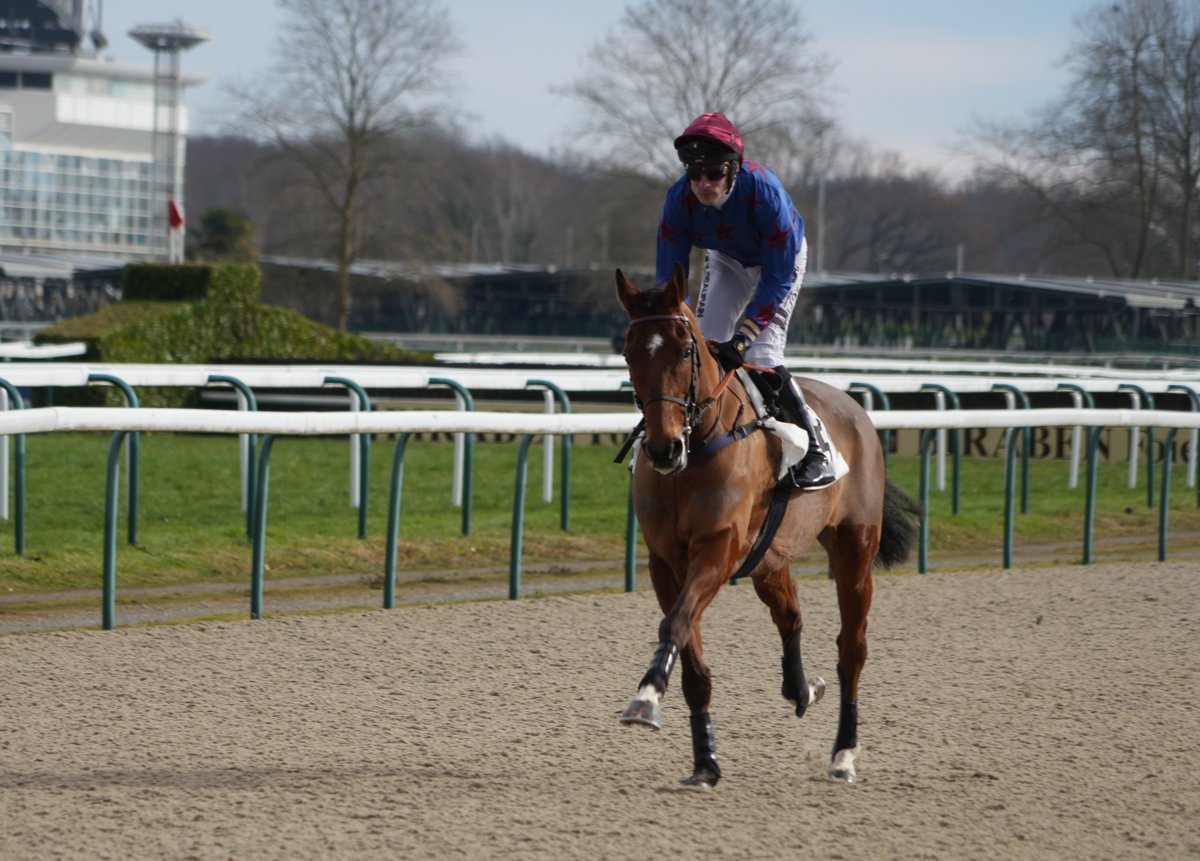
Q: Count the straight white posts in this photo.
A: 12